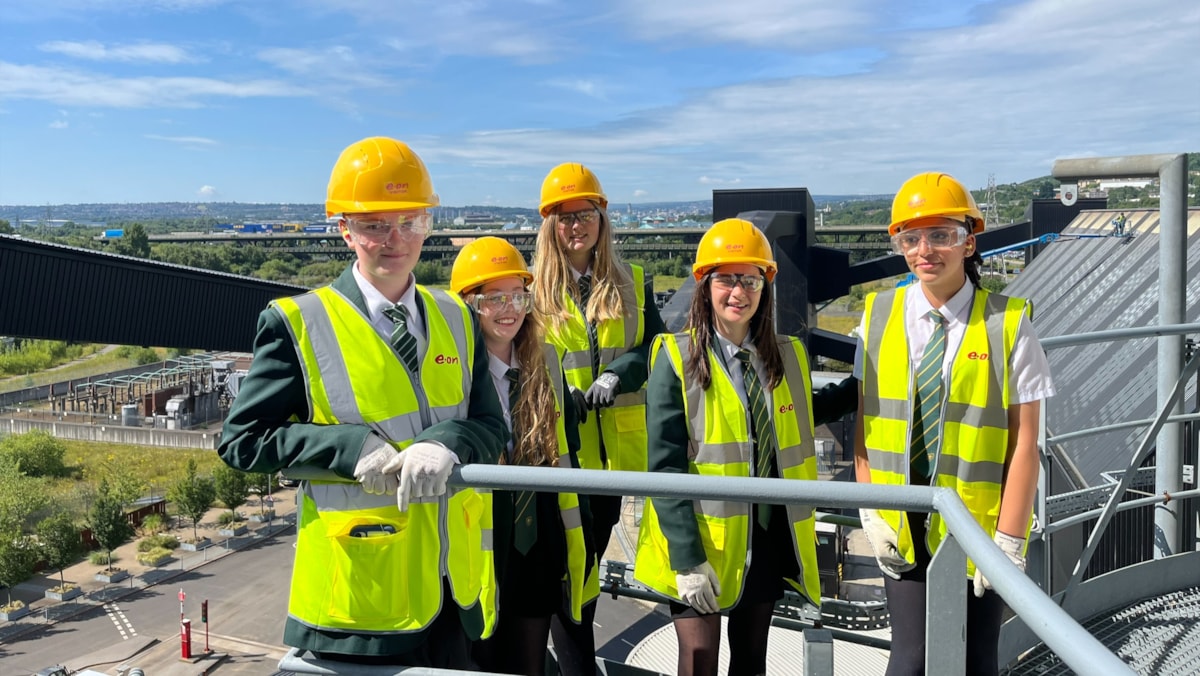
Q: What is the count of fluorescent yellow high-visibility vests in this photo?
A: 5